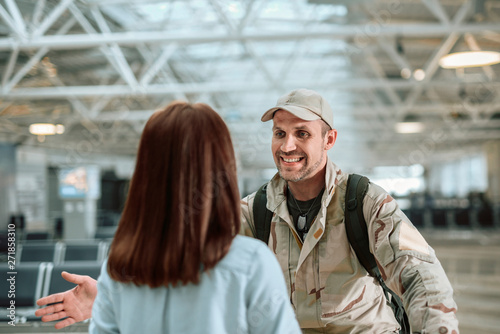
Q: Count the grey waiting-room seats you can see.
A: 4